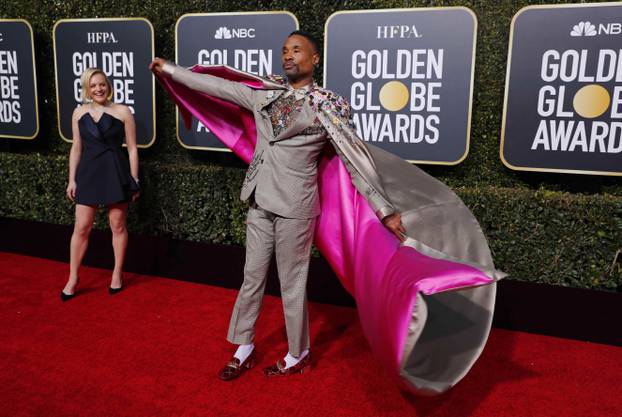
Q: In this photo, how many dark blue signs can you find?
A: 5